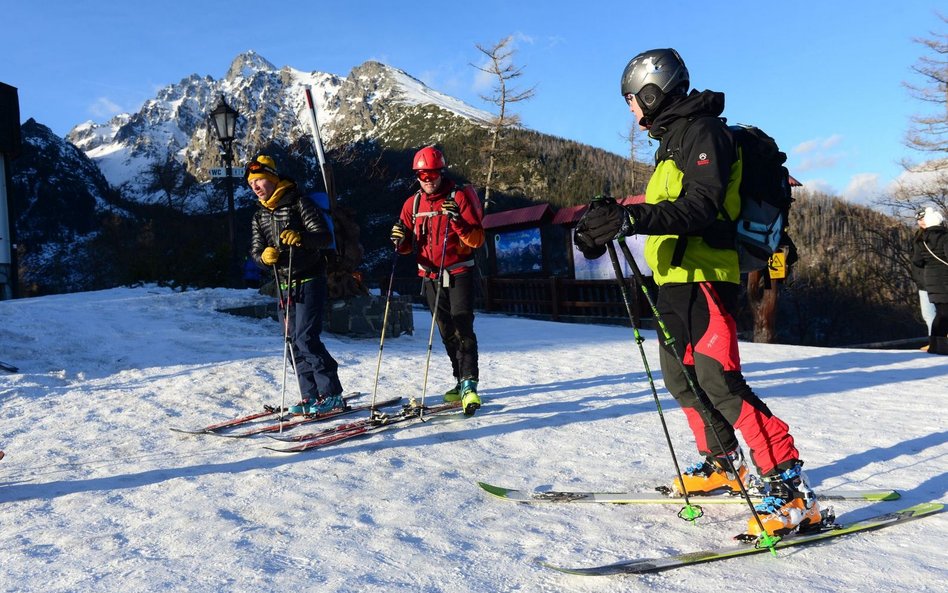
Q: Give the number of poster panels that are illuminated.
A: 2